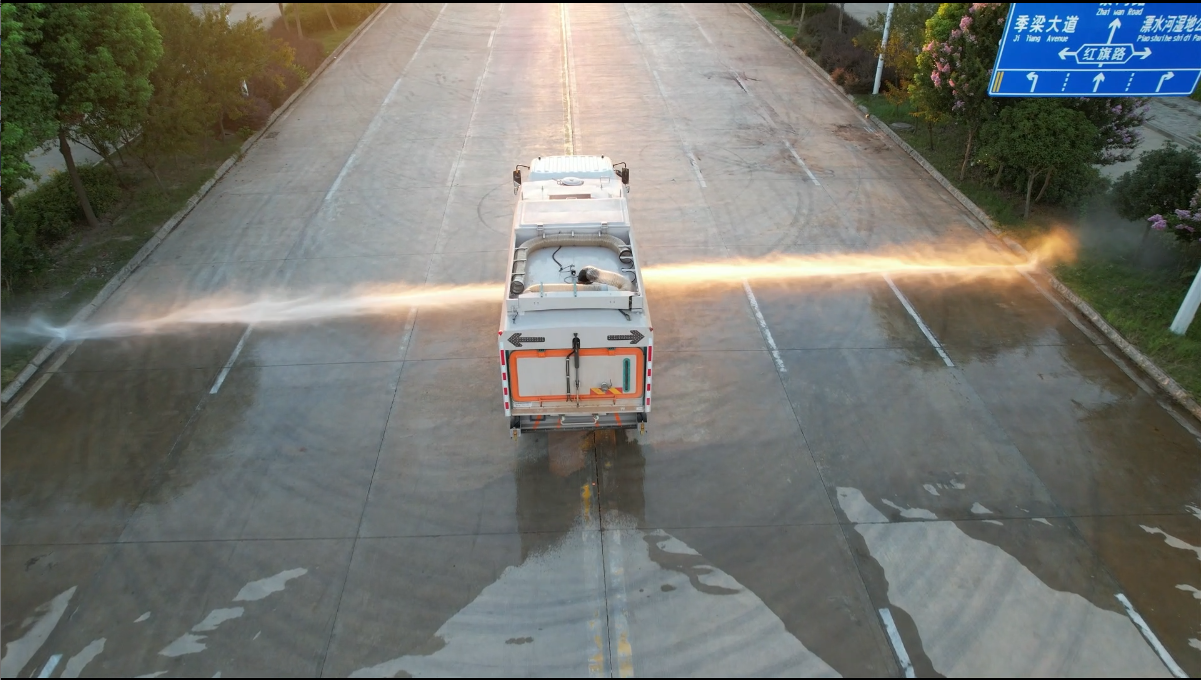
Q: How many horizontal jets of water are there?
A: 2